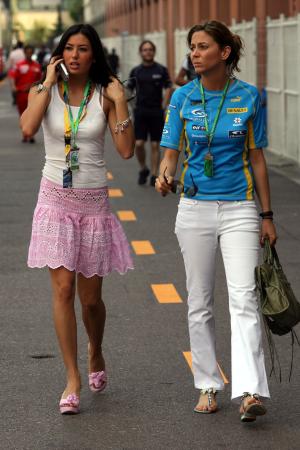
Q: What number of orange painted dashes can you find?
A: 6